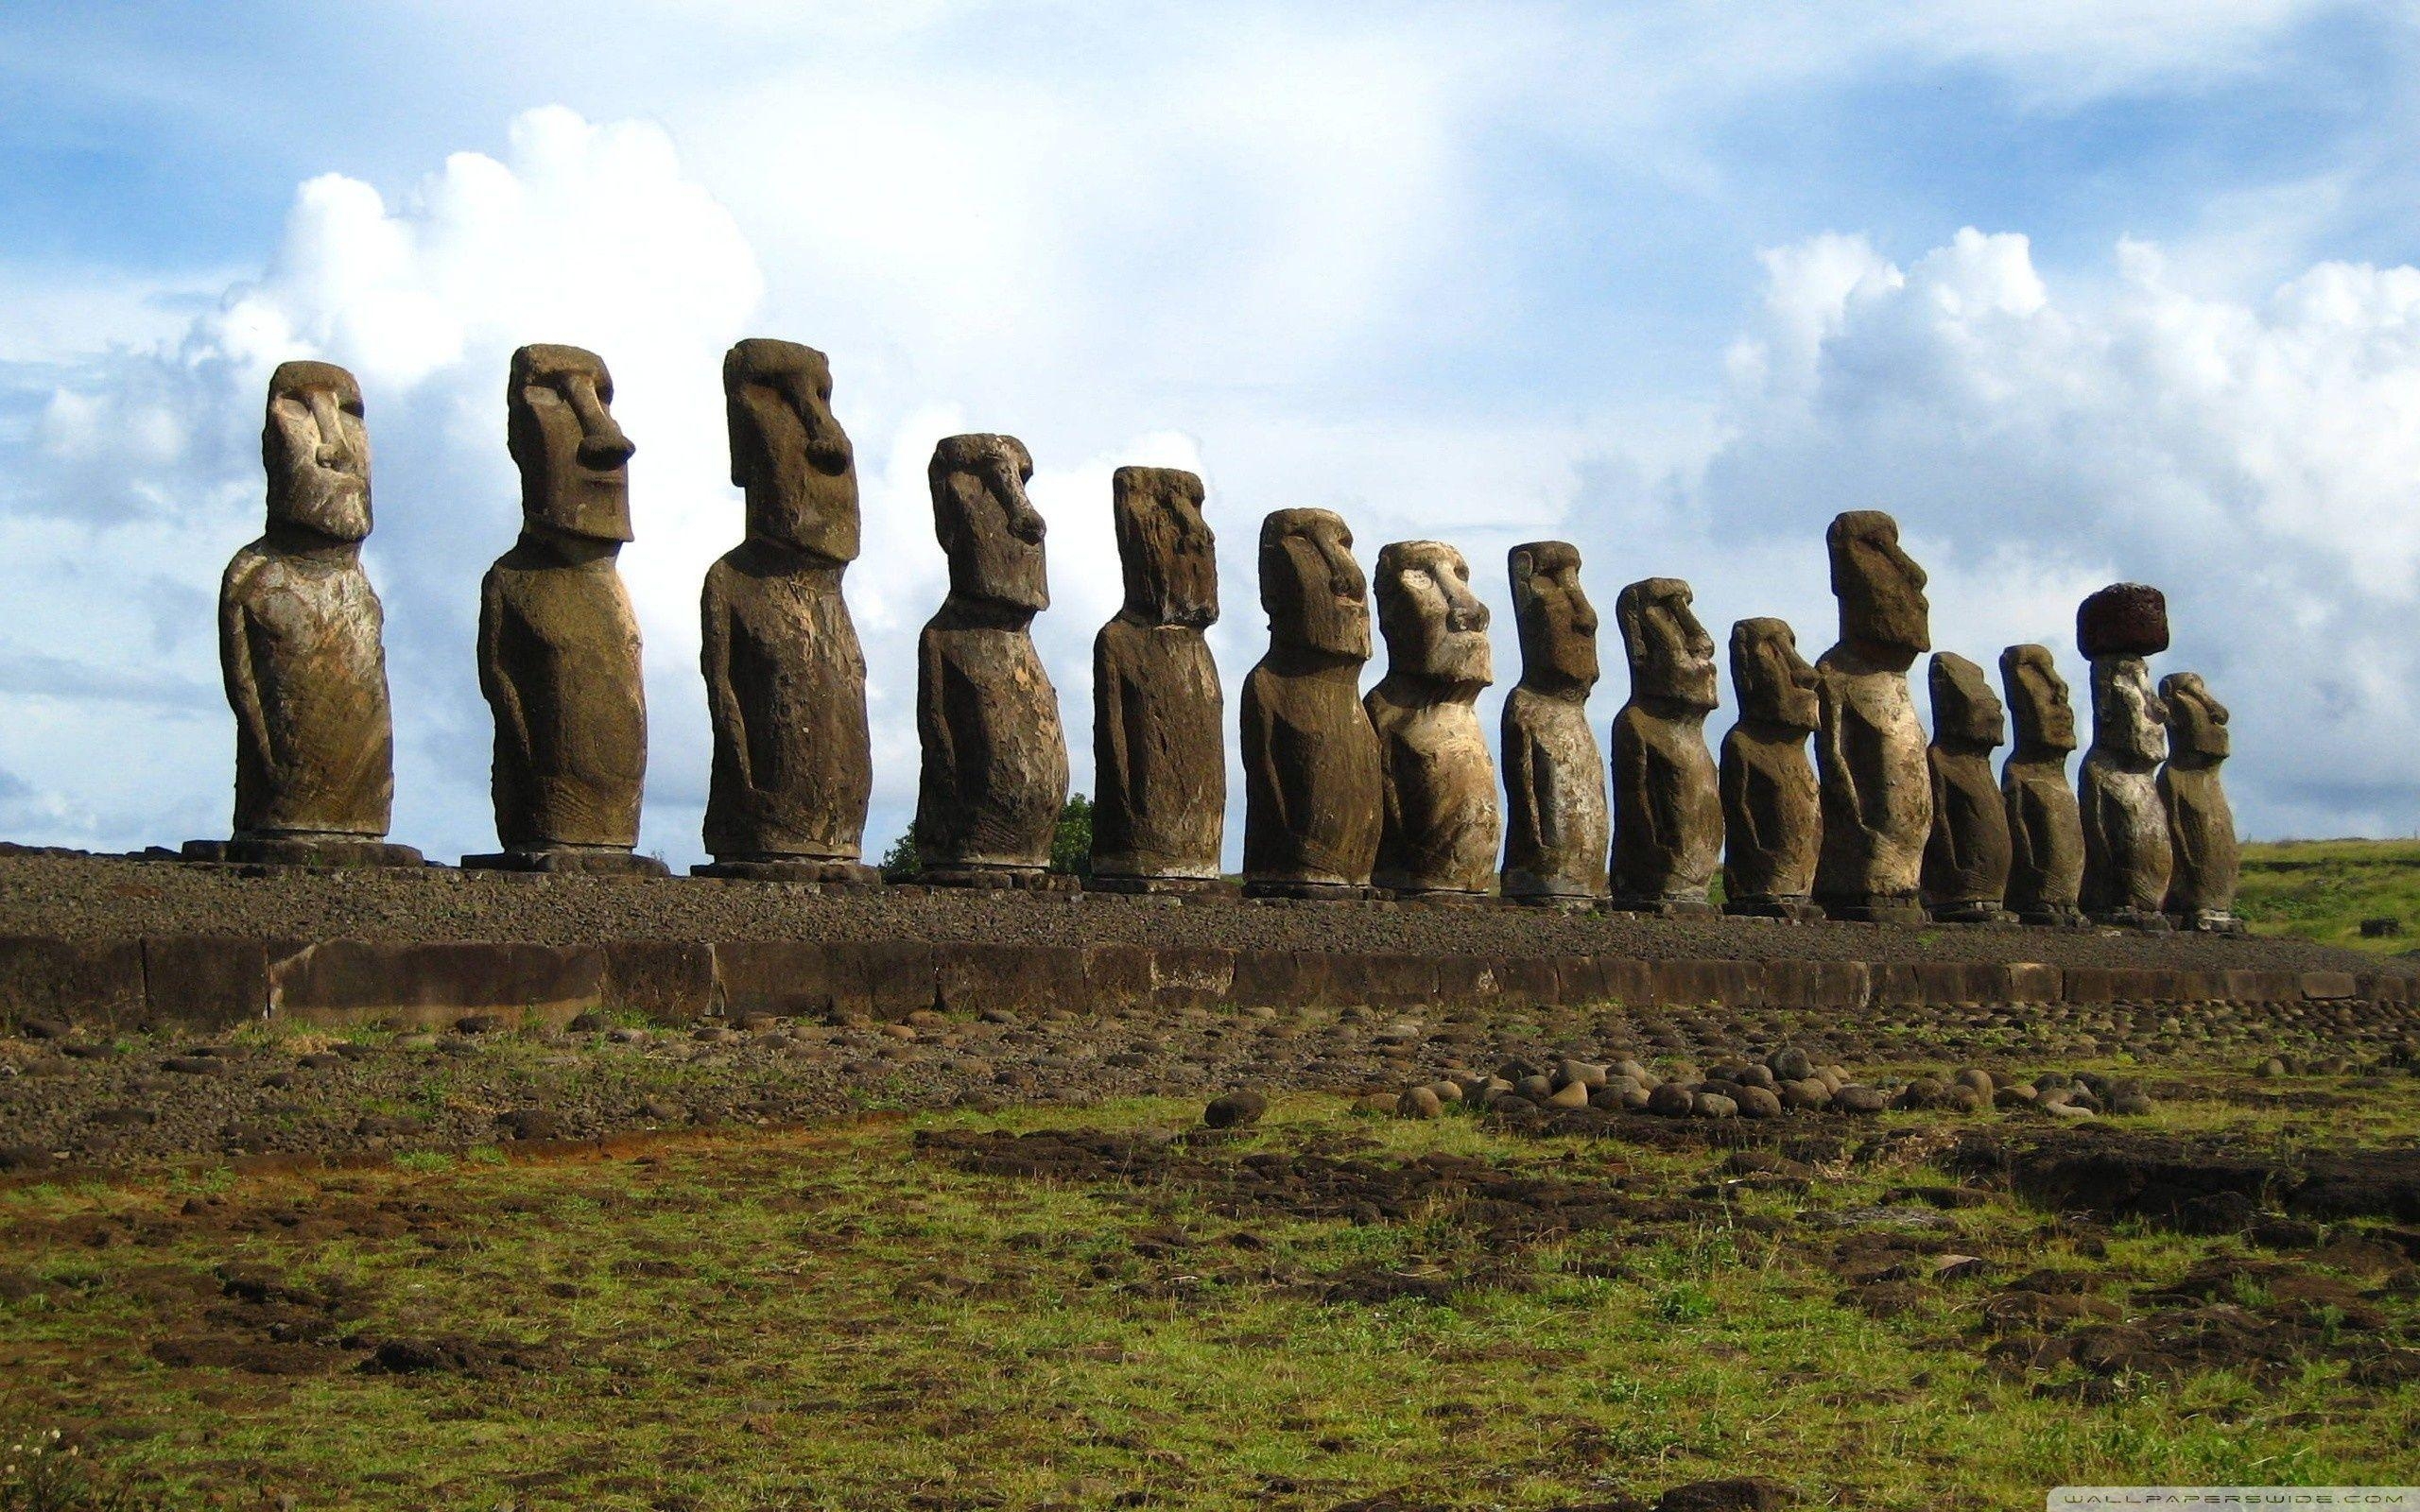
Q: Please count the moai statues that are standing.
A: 15